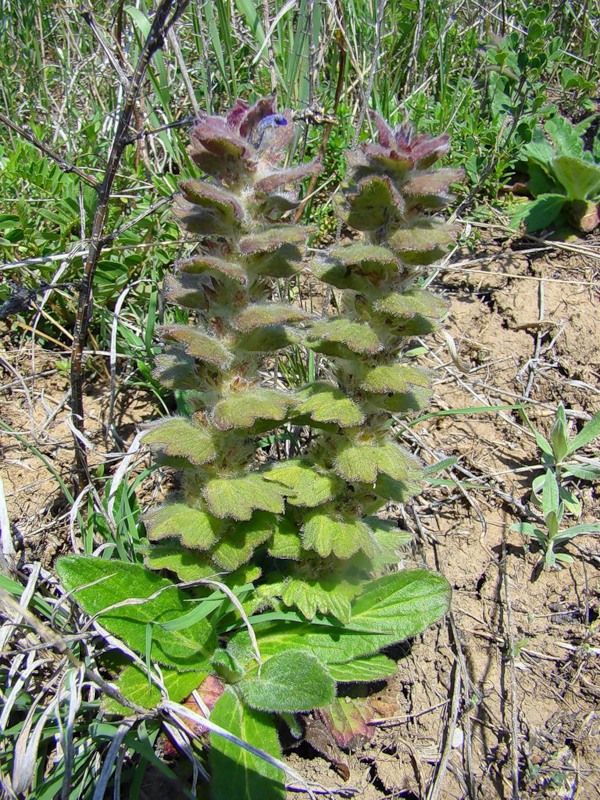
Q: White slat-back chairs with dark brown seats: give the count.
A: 0